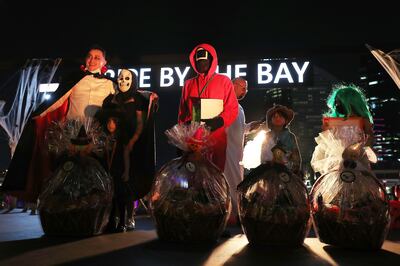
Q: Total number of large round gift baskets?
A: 4